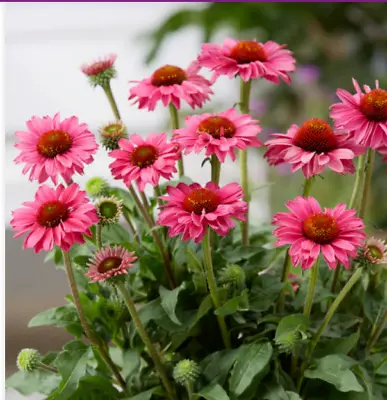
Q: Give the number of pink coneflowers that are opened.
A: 10